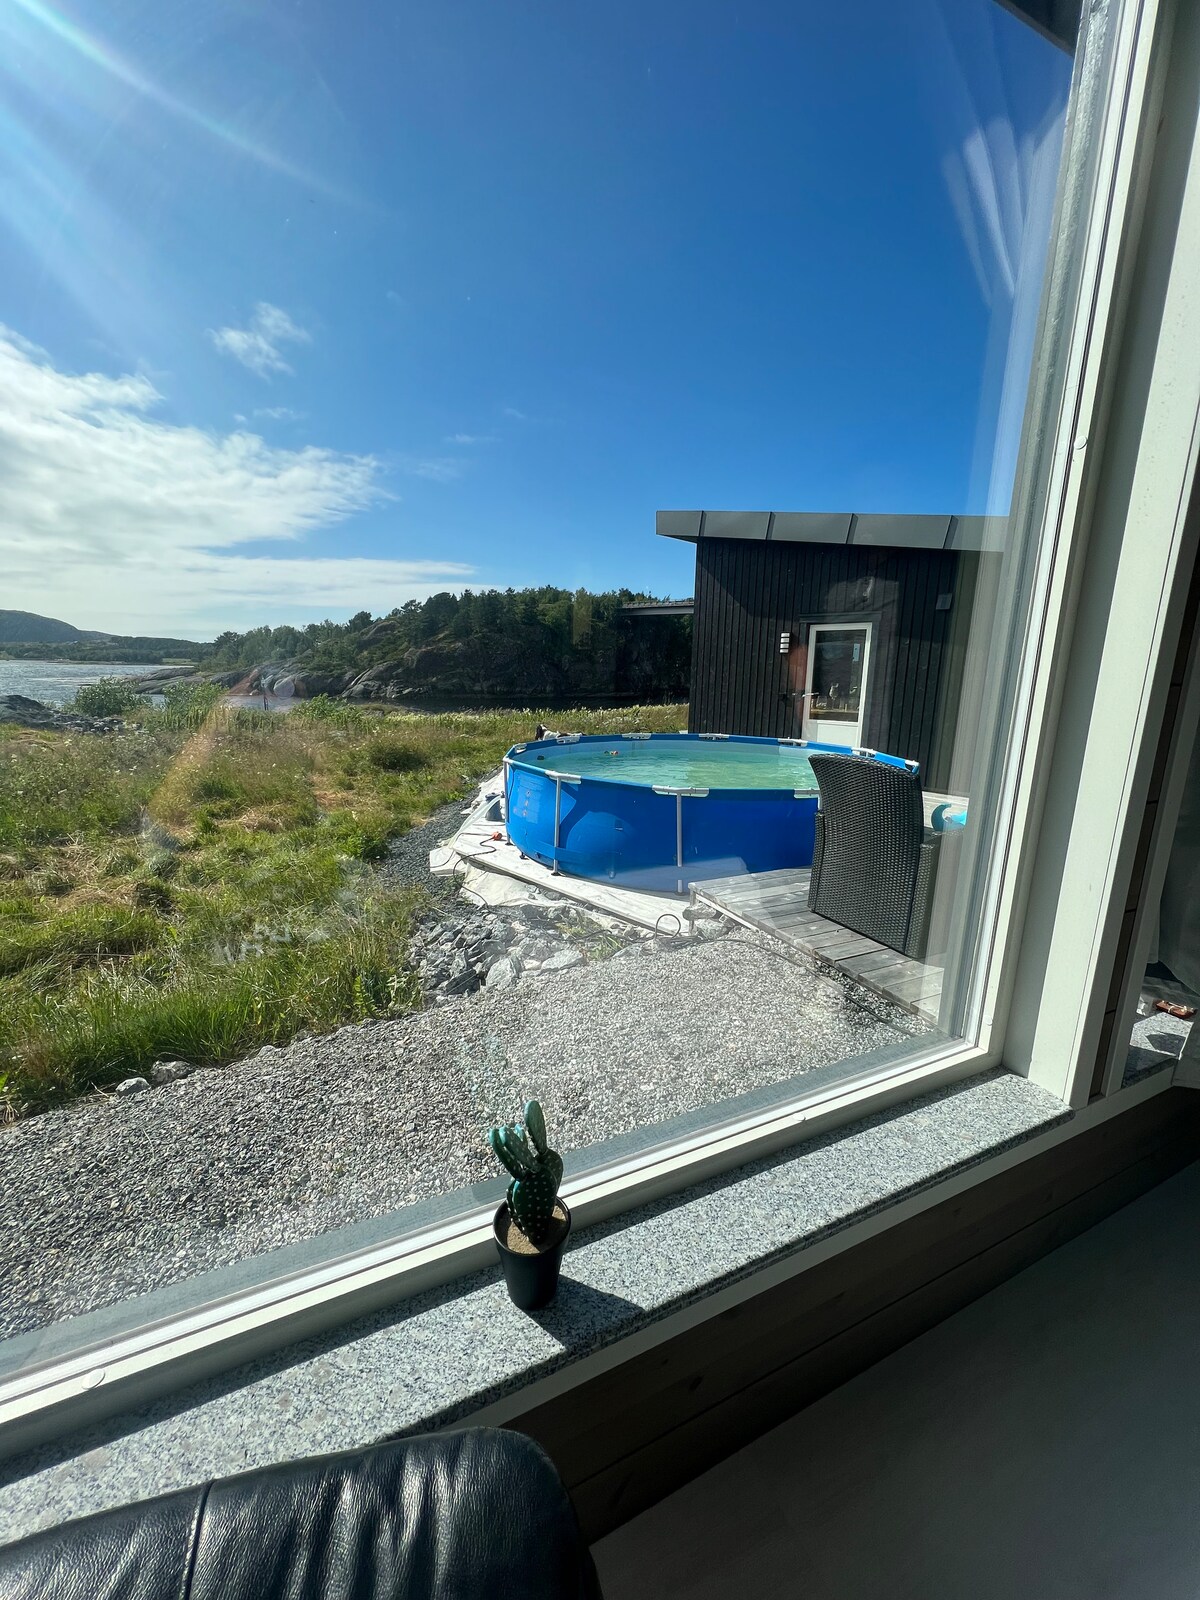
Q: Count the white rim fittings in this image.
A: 11